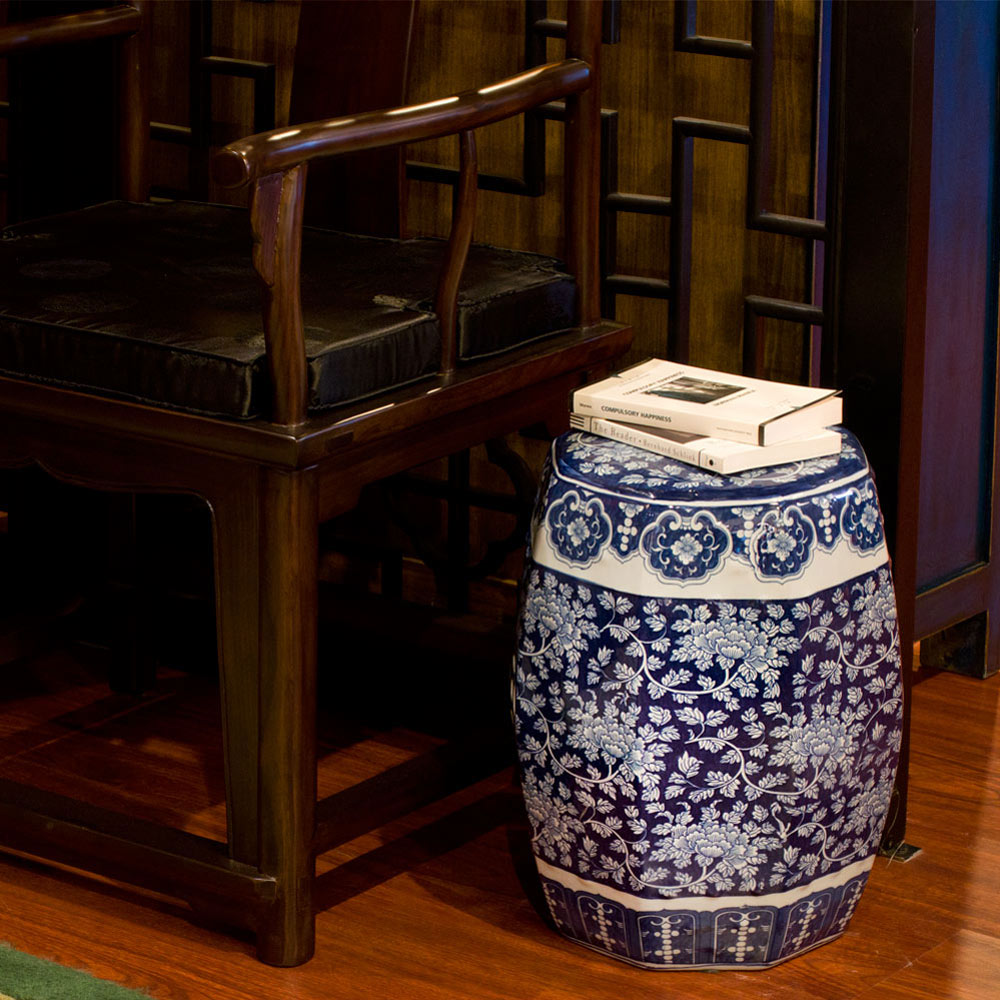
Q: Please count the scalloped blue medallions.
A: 4